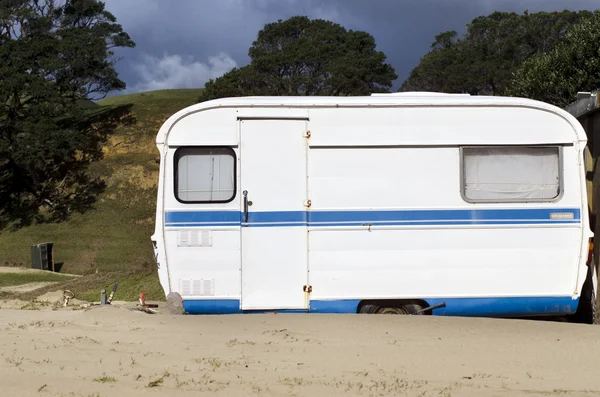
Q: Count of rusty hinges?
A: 3